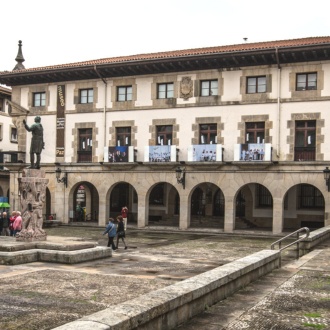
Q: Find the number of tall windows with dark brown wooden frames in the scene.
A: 6